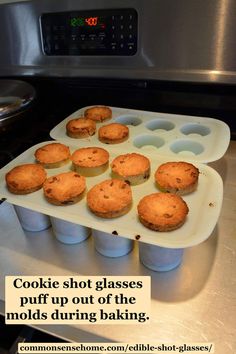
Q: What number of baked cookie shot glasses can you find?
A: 11